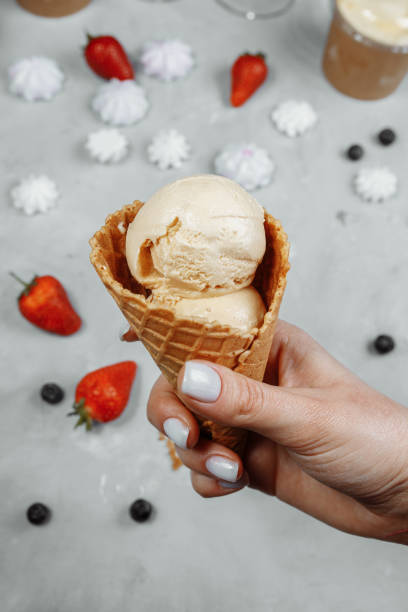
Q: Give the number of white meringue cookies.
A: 9